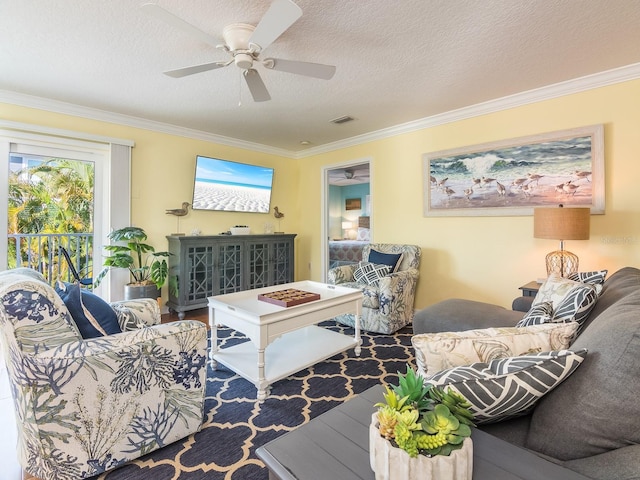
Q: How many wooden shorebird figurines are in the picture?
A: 2